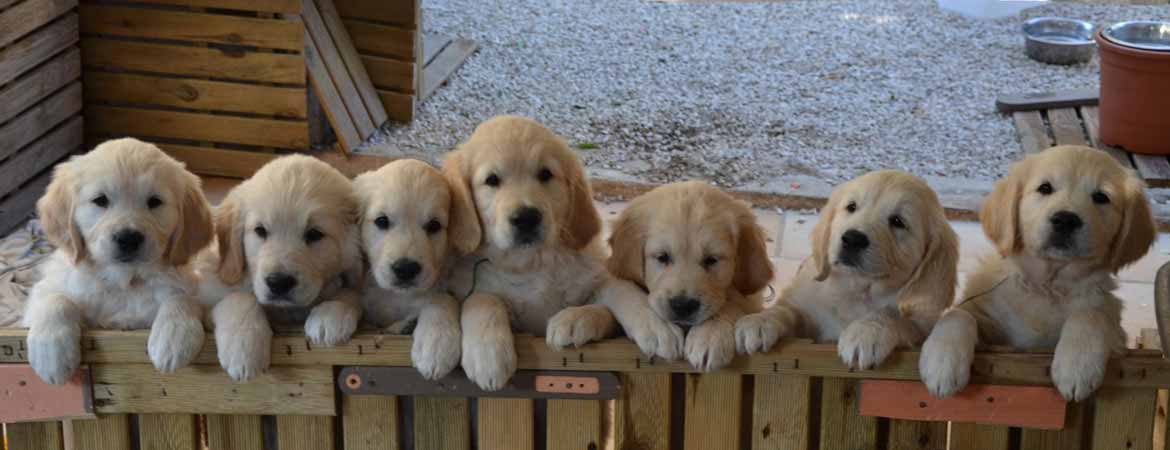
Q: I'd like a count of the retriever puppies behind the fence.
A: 7